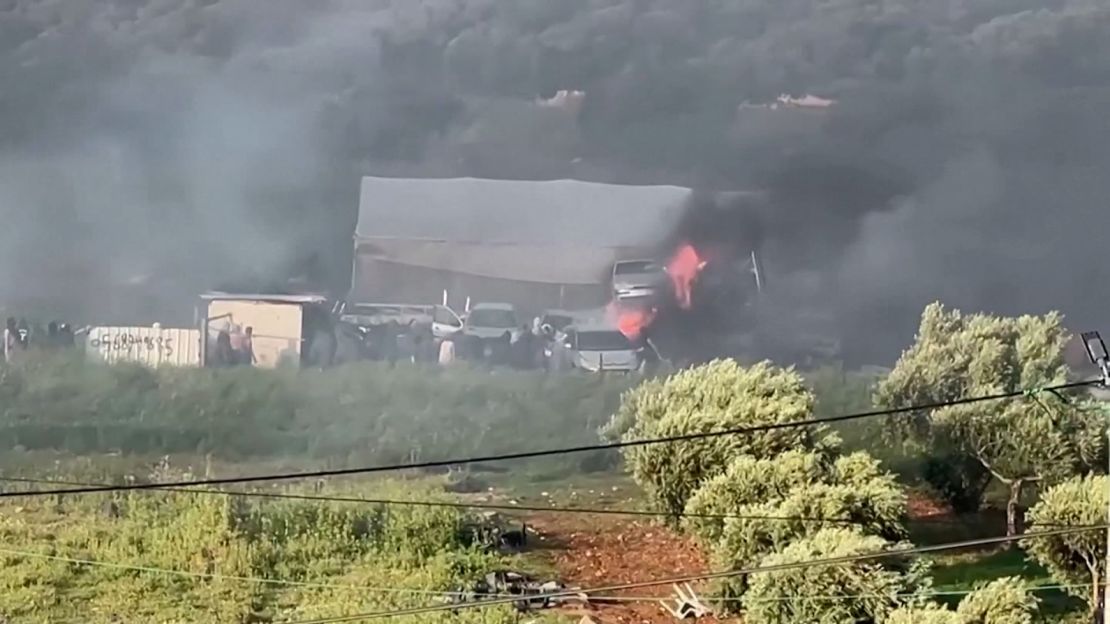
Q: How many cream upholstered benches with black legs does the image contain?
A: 0